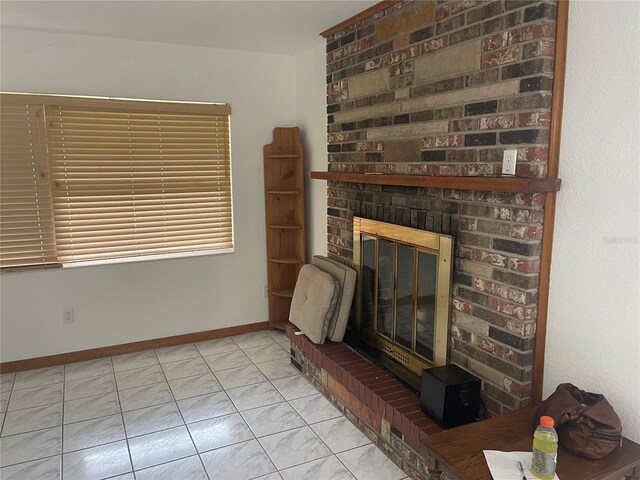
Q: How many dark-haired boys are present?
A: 0